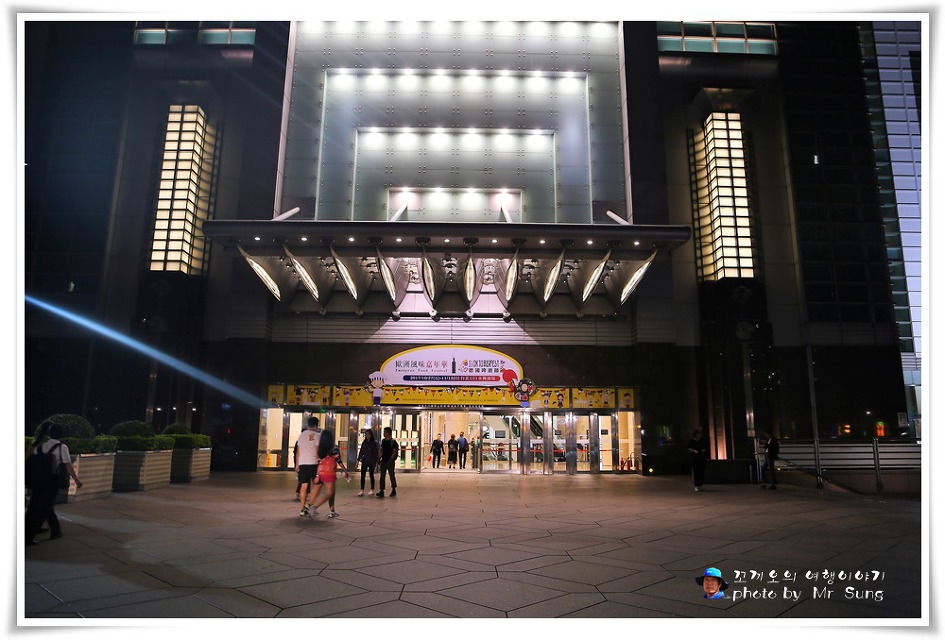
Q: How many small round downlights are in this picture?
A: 9